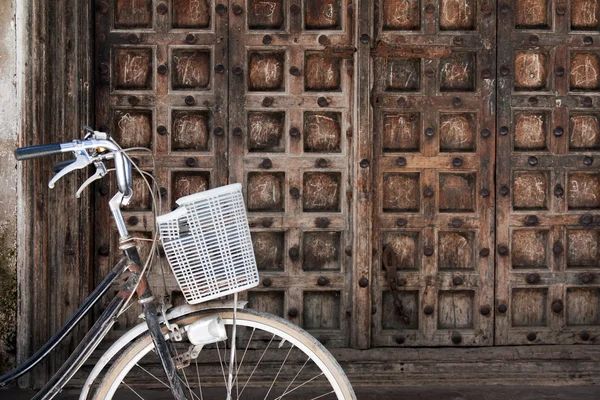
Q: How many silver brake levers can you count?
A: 2